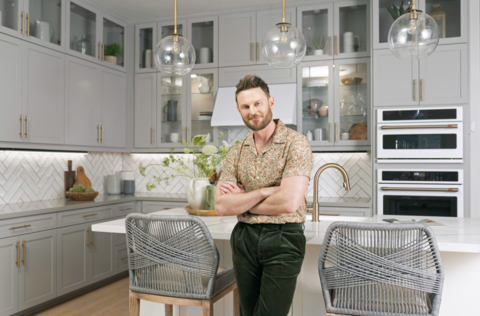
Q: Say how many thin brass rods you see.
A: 3